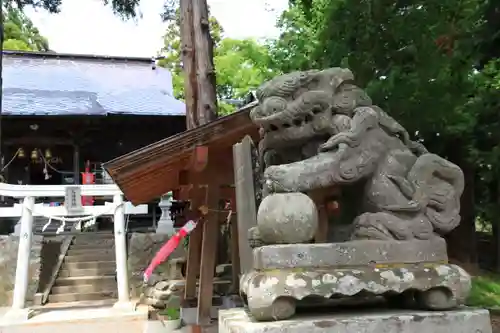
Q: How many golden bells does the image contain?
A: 3